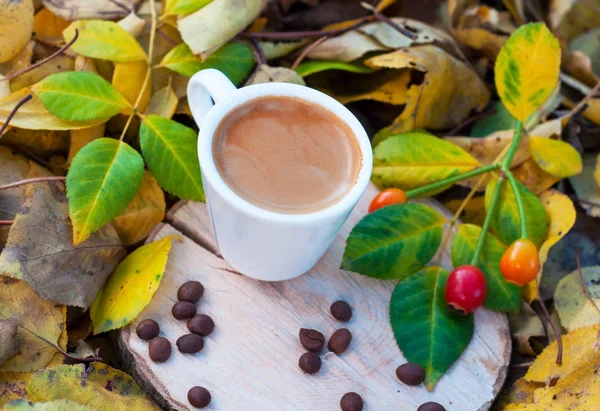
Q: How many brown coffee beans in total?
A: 14